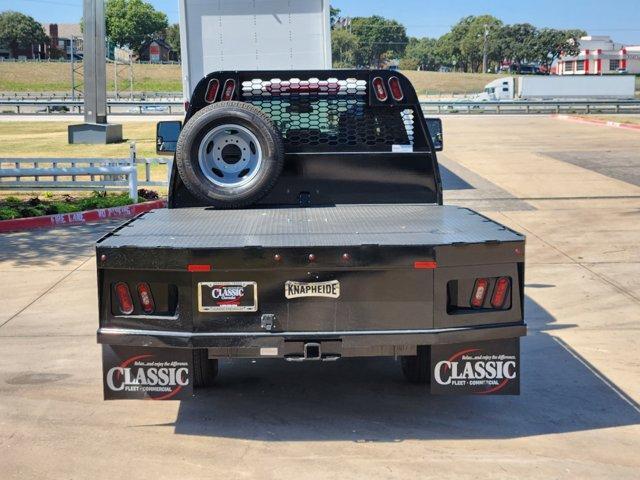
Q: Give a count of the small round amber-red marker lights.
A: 5